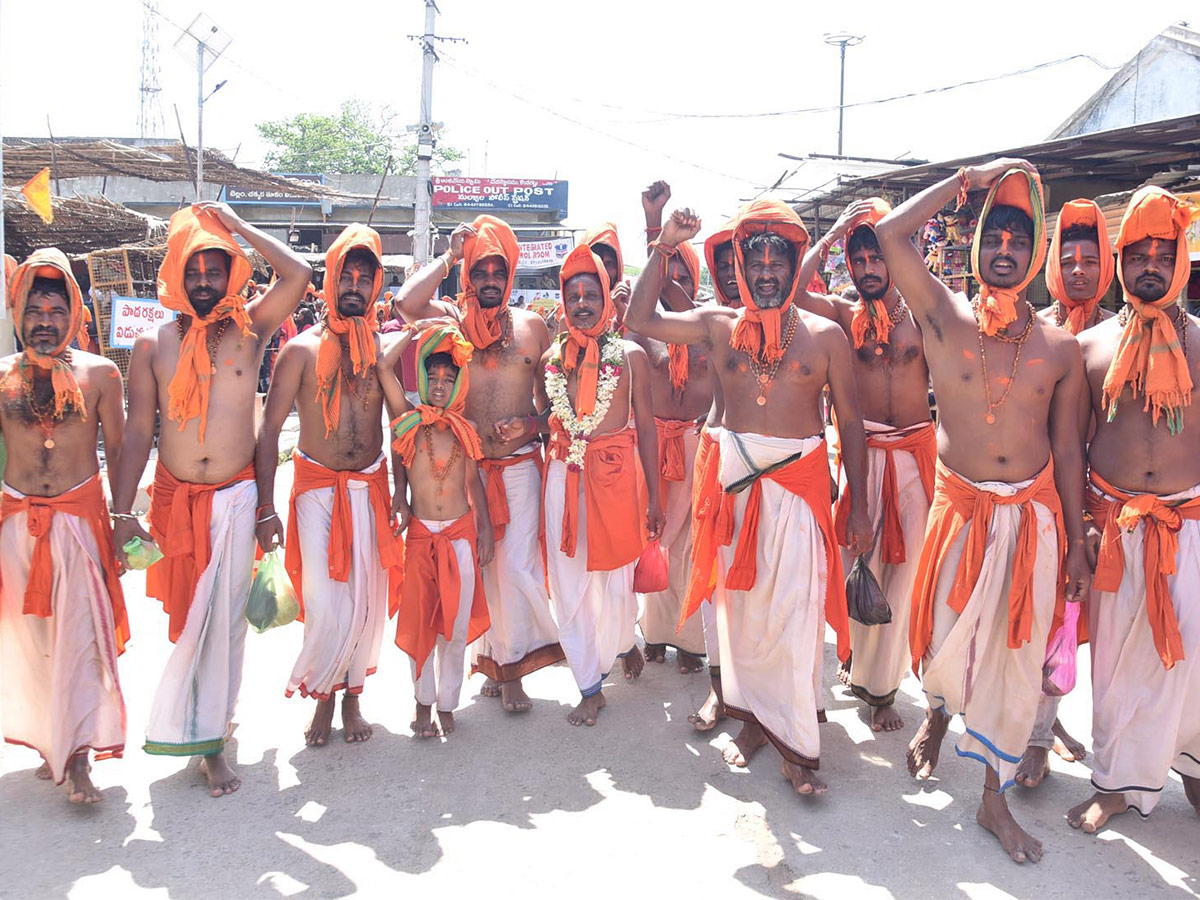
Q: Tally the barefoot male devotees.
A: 14